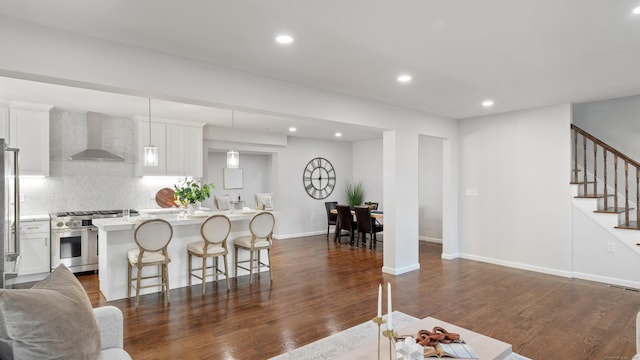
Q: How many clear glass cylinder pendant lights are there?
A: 2